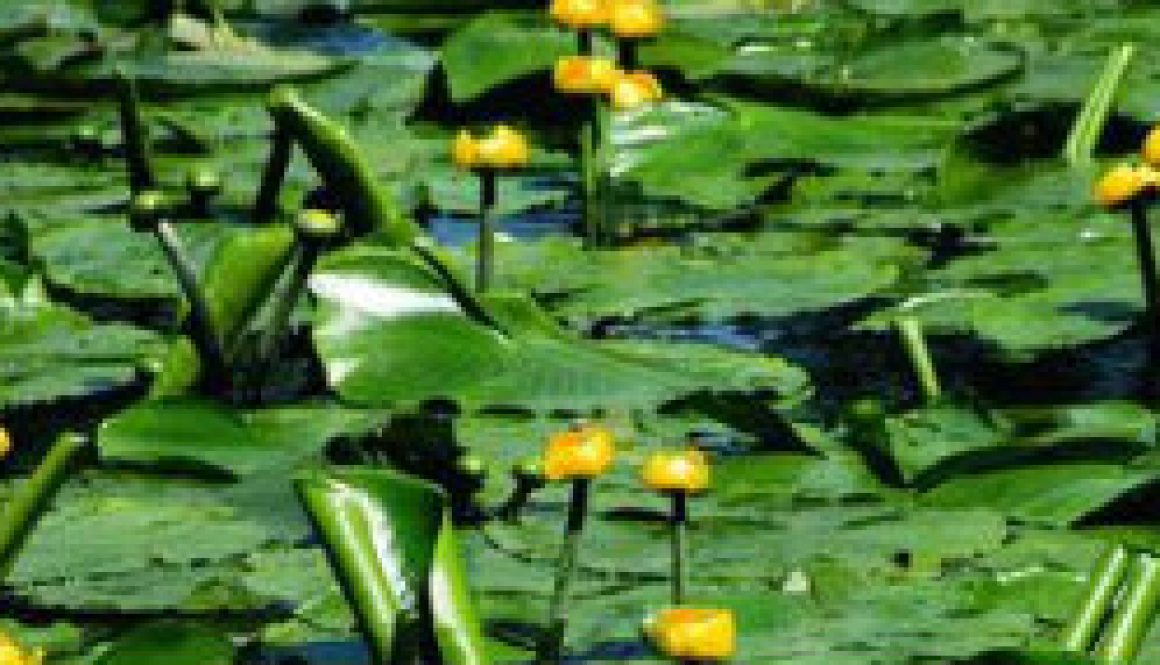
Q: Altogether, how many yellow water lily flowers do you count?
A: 12